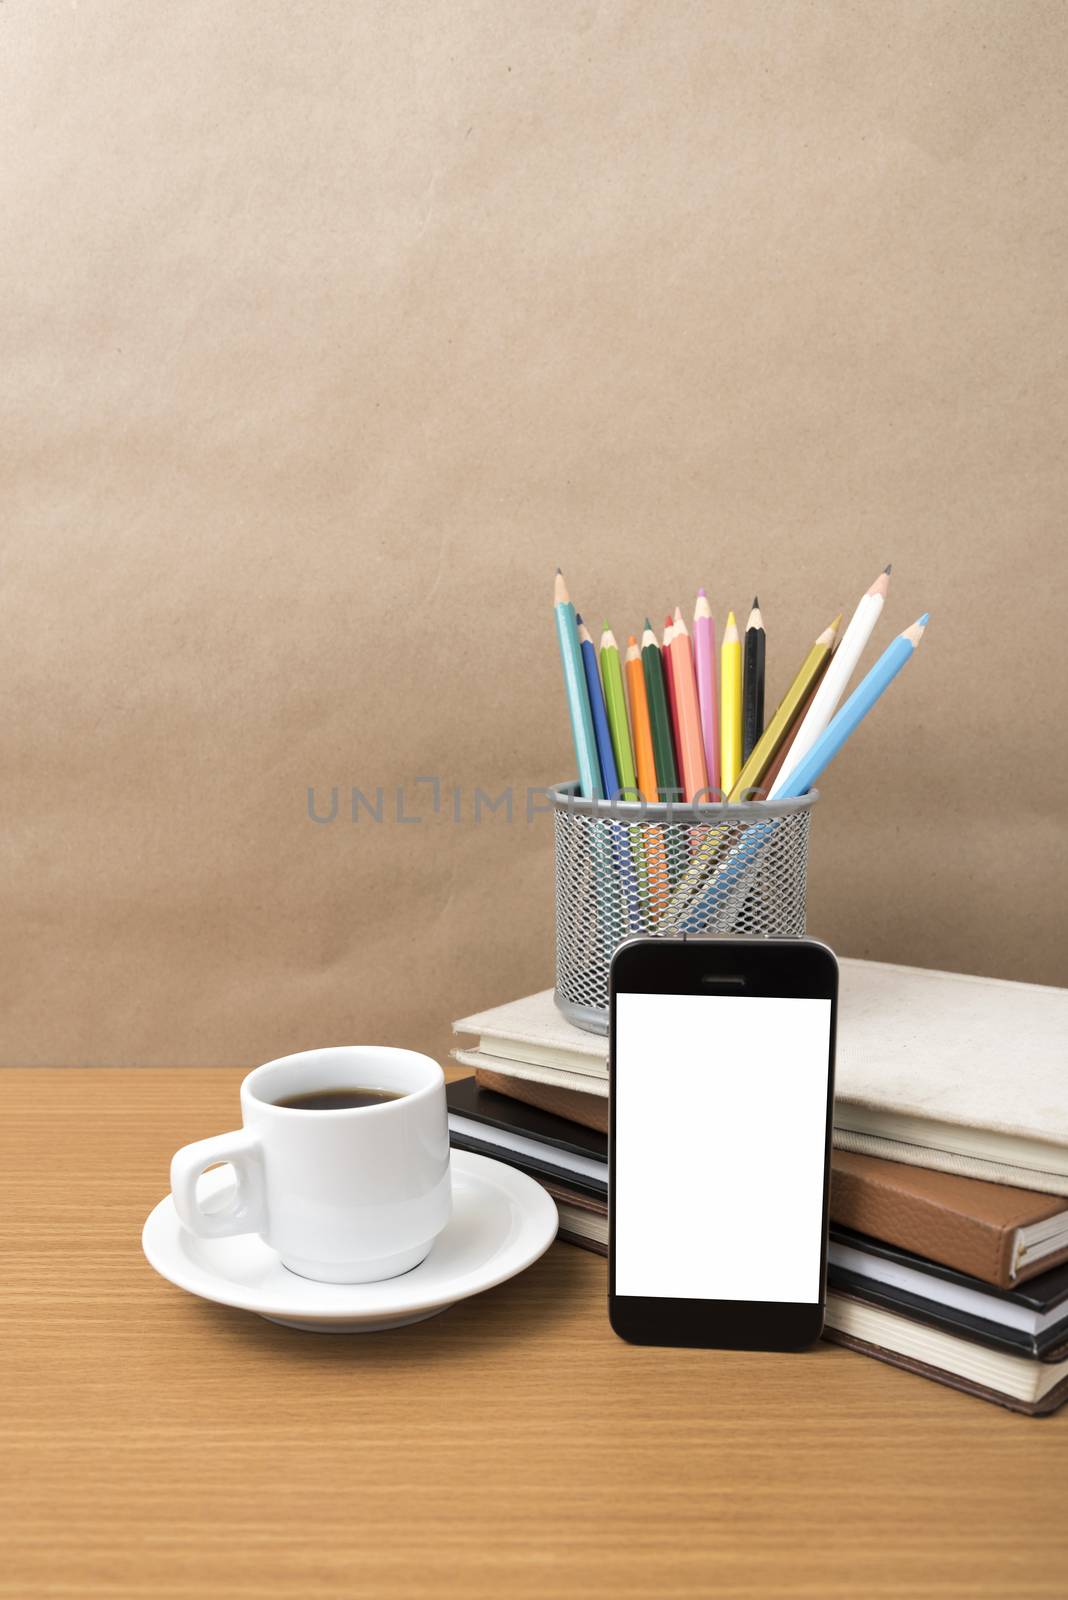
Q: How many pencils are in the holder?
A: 14